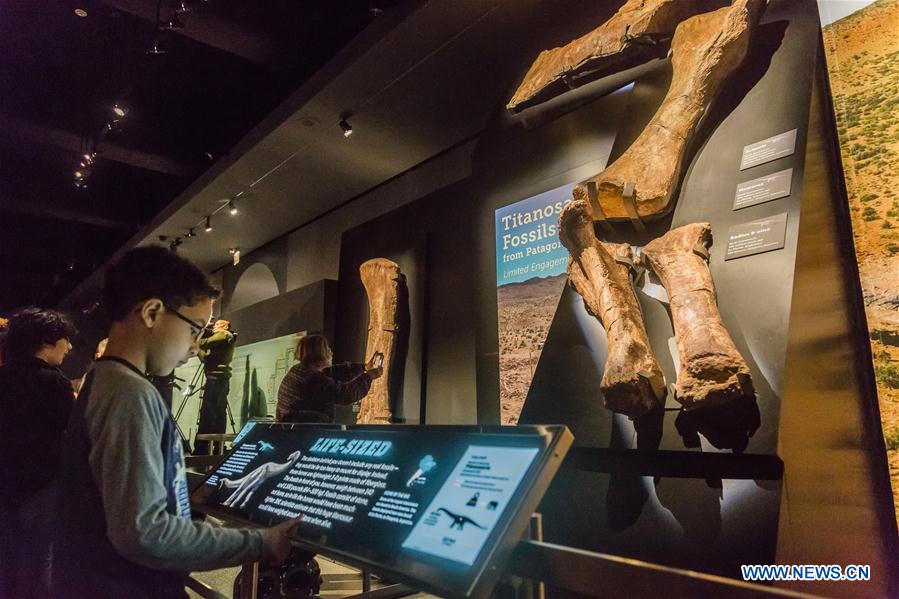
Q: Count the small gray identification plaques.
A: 3